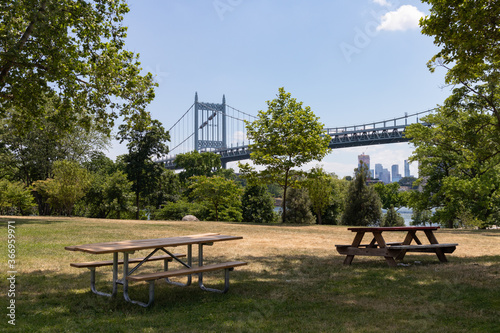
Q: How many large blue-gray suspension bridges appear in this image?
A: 1